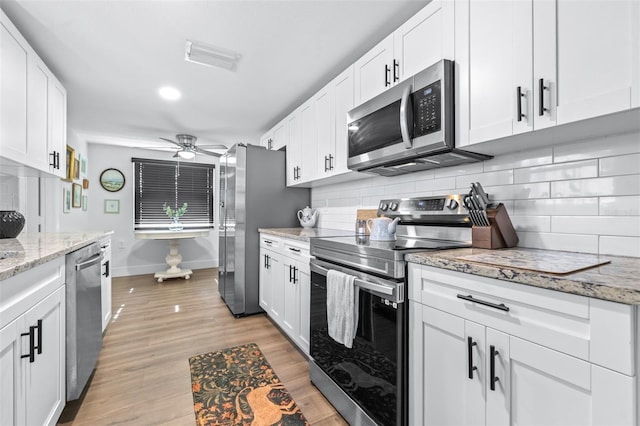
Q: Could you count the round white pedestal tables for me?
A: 1